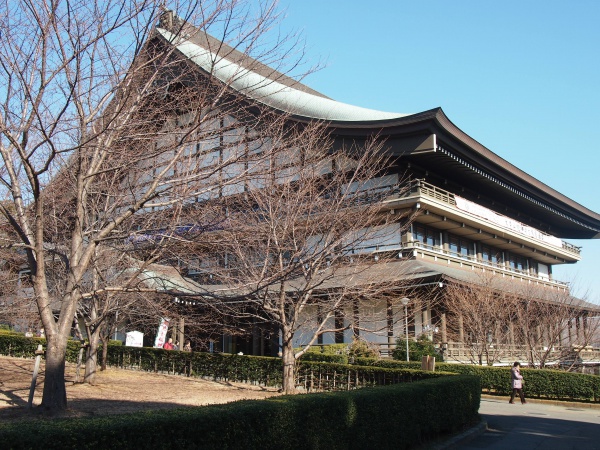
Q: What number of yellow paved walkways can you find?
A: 0